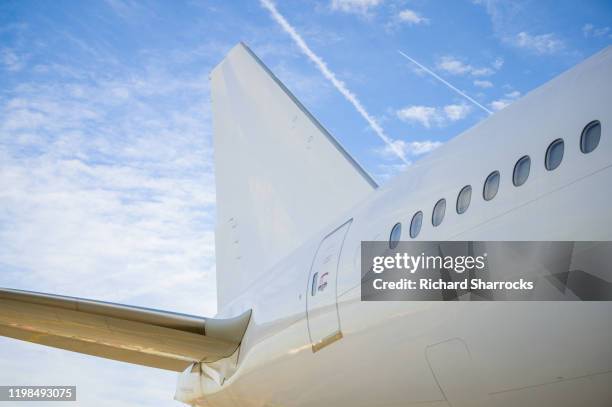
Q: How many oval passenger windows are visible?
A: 8